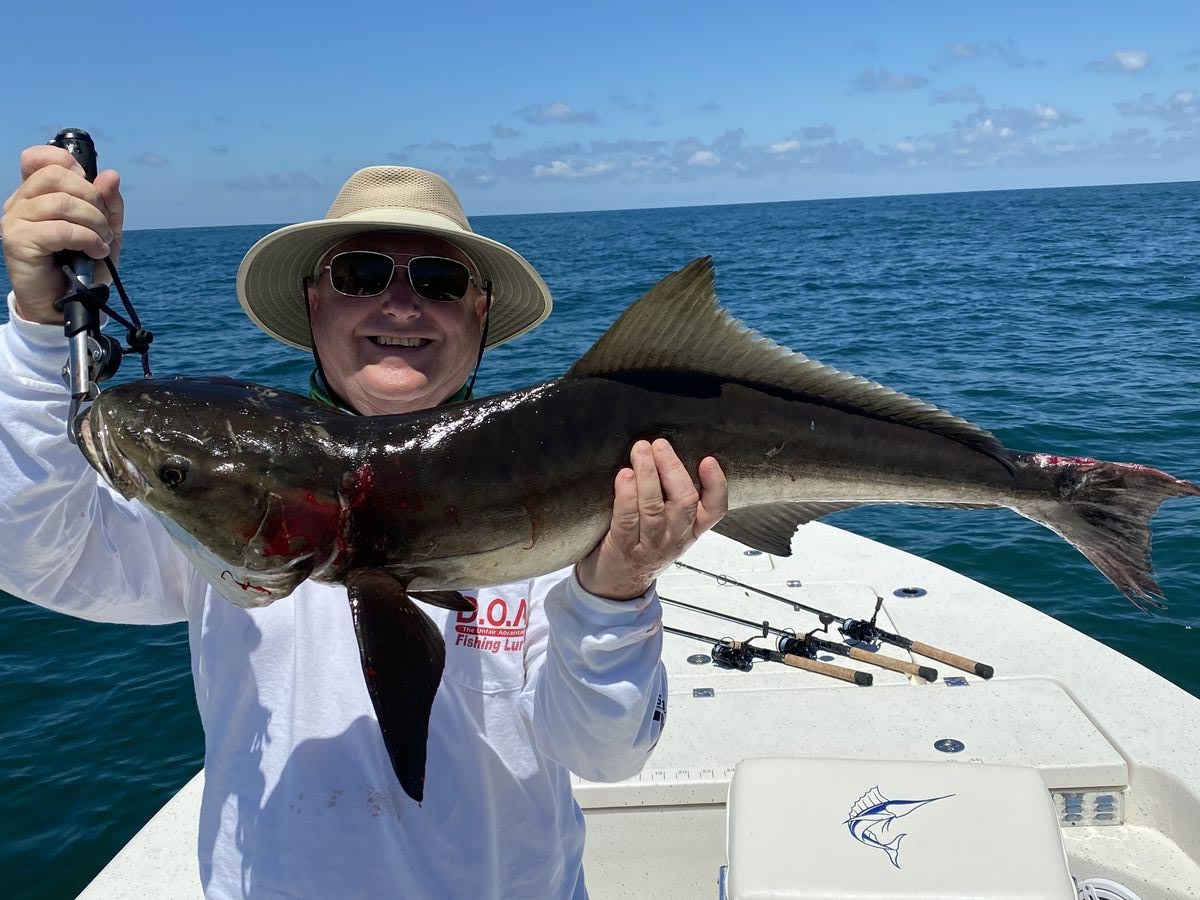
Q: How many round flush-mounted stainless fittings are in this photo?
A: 4